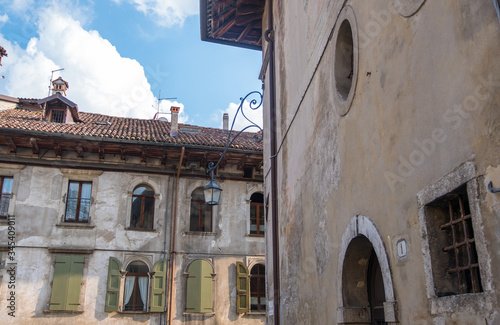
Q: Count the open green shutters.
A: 3